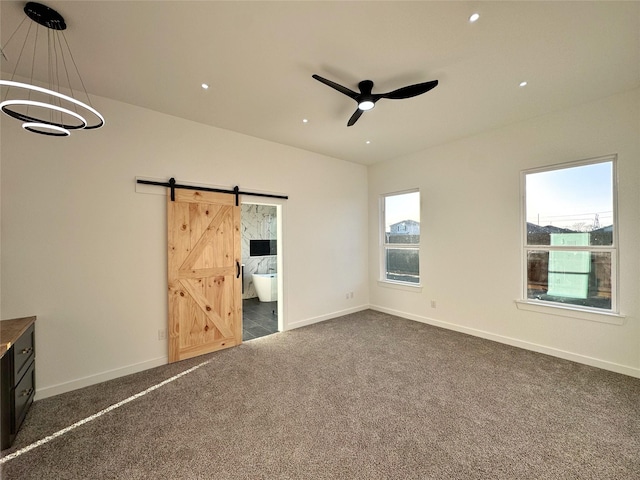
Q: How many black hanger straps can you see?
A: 2